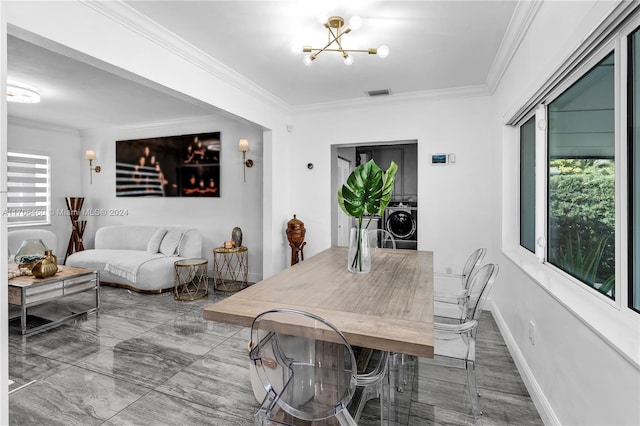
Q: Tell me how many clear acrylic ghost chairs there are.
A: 4